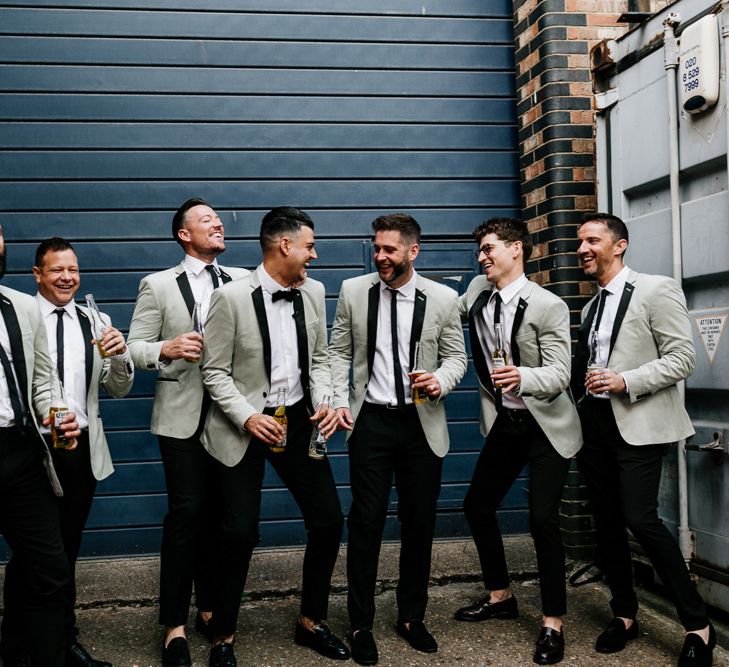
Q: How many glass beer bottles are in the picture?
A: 8